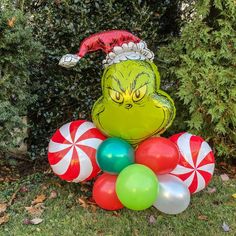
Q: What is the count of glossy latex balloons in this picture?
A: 5